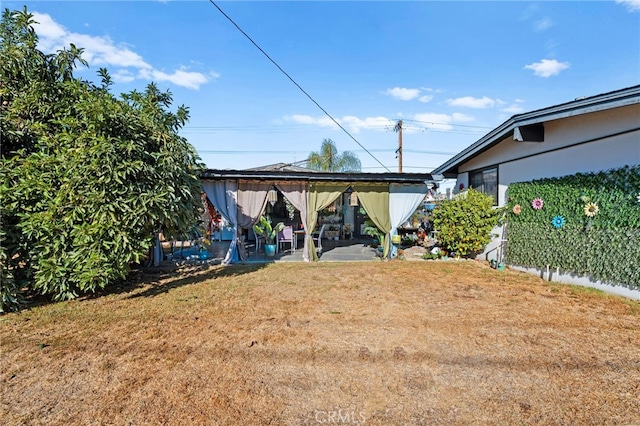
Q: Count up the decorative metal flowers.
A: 4